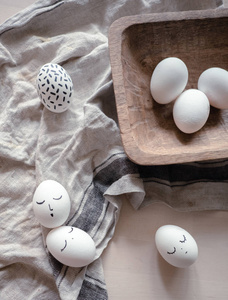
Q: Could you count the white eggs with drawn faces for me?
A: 3